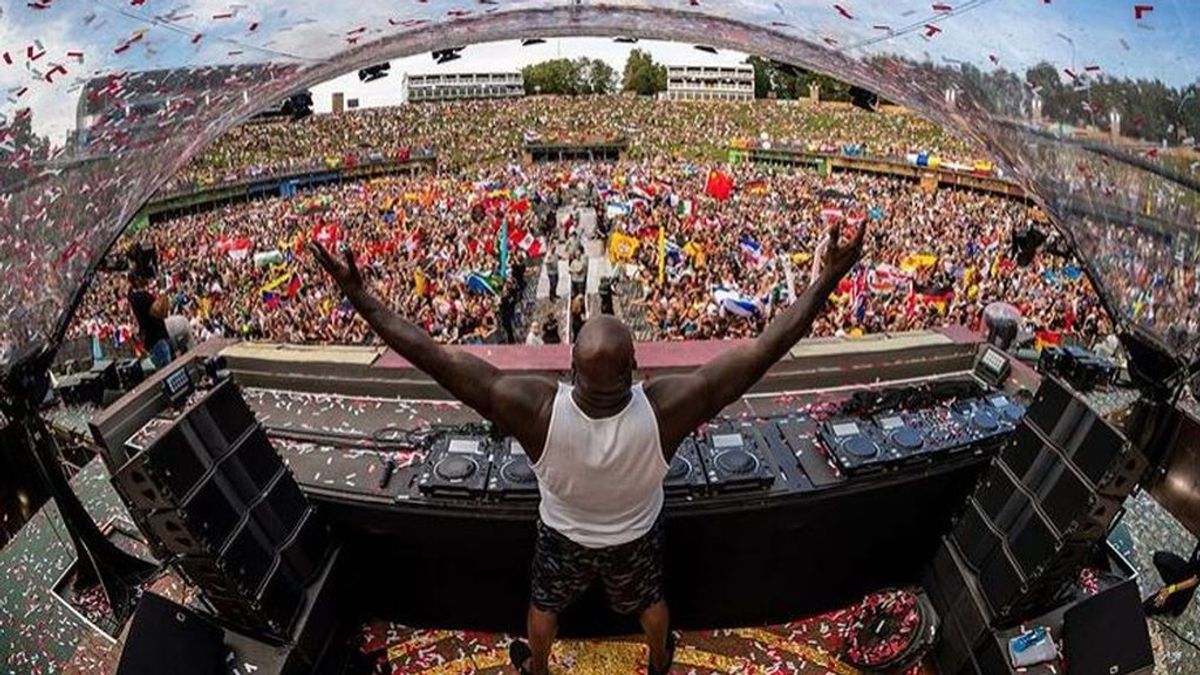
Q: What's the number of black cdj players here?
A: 8